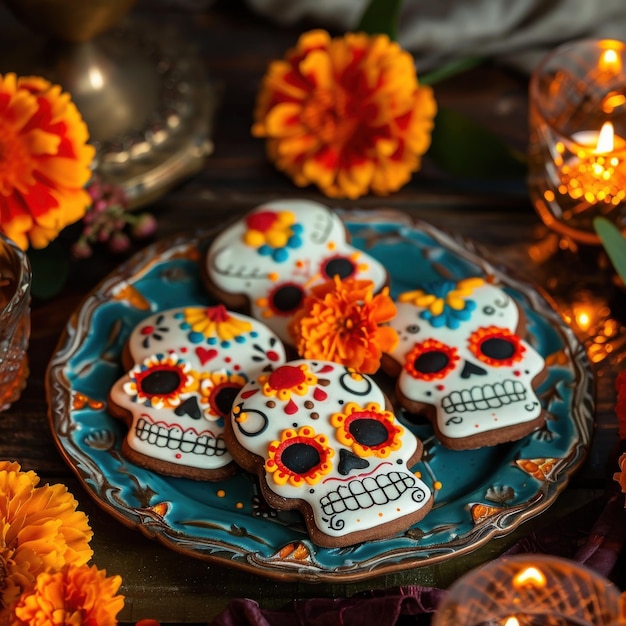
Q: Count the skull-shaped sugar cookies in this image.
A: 4